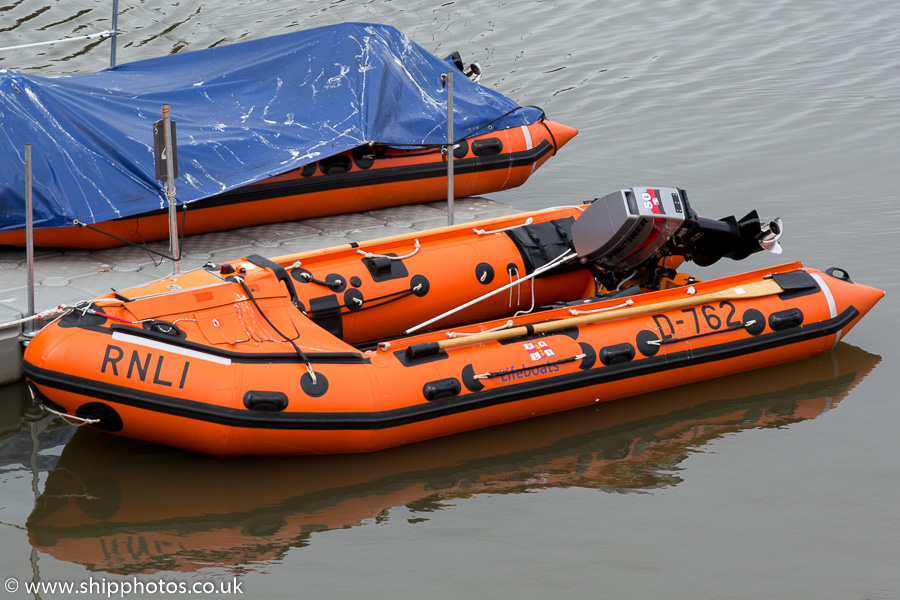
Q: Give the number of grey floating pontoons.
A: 1